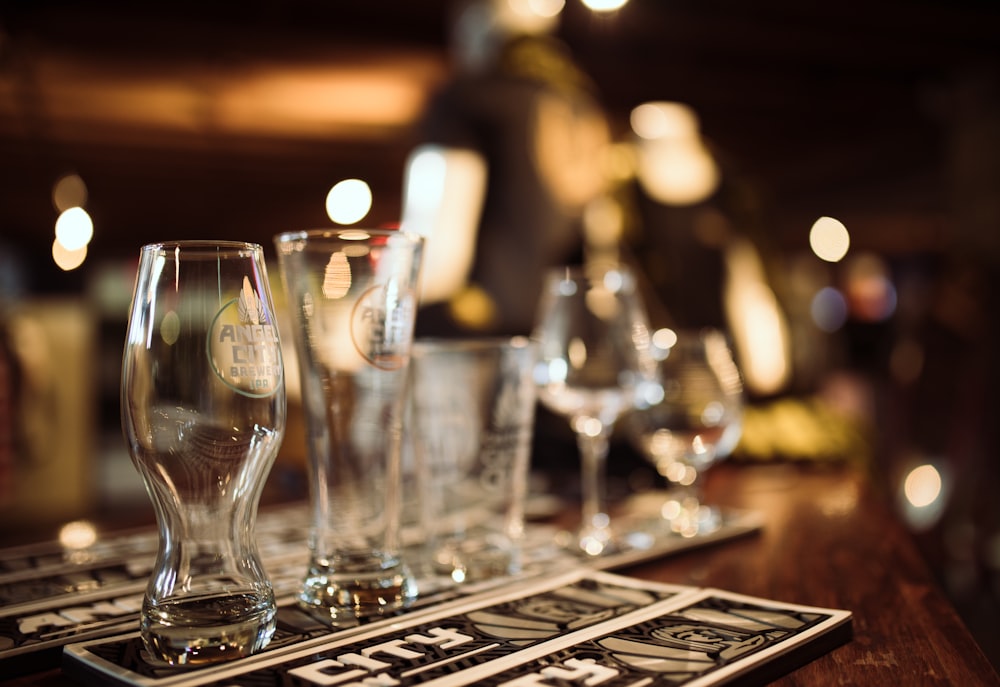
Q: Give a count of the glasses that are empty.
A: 5